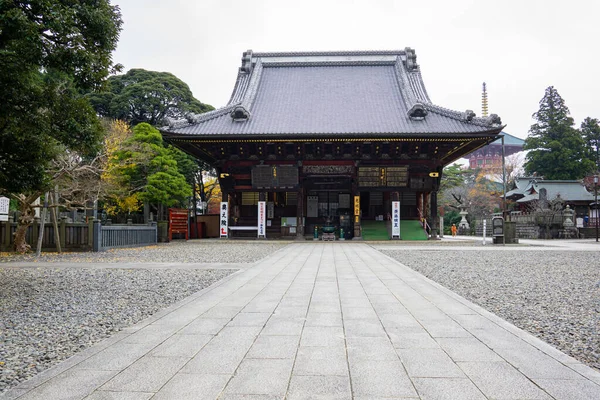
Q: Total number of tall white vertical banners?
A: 3